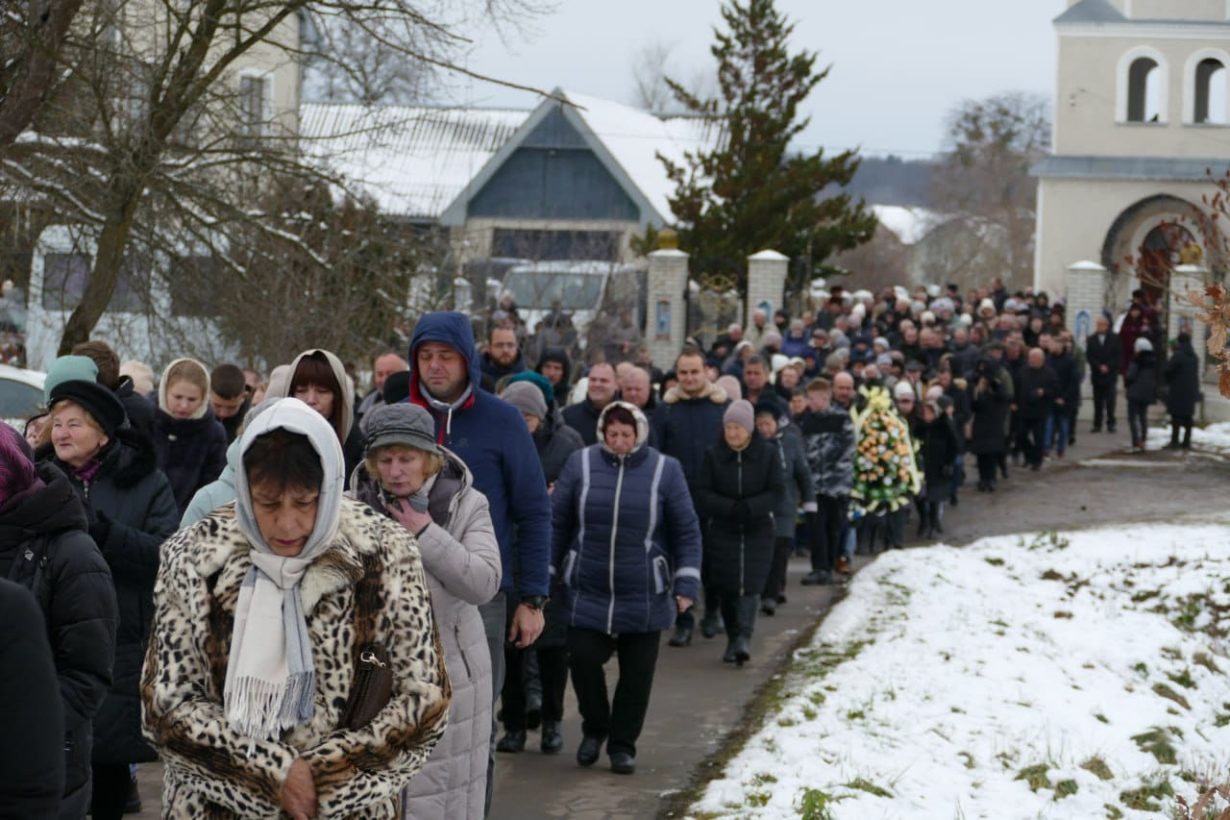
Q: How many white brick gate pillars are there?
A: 4